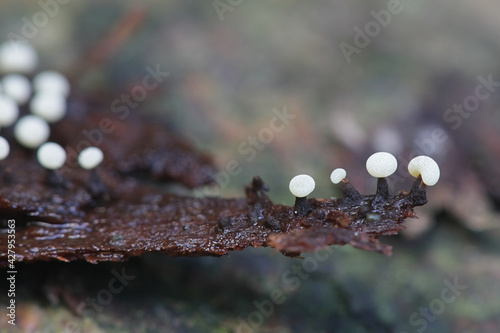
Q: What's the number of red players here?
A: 0